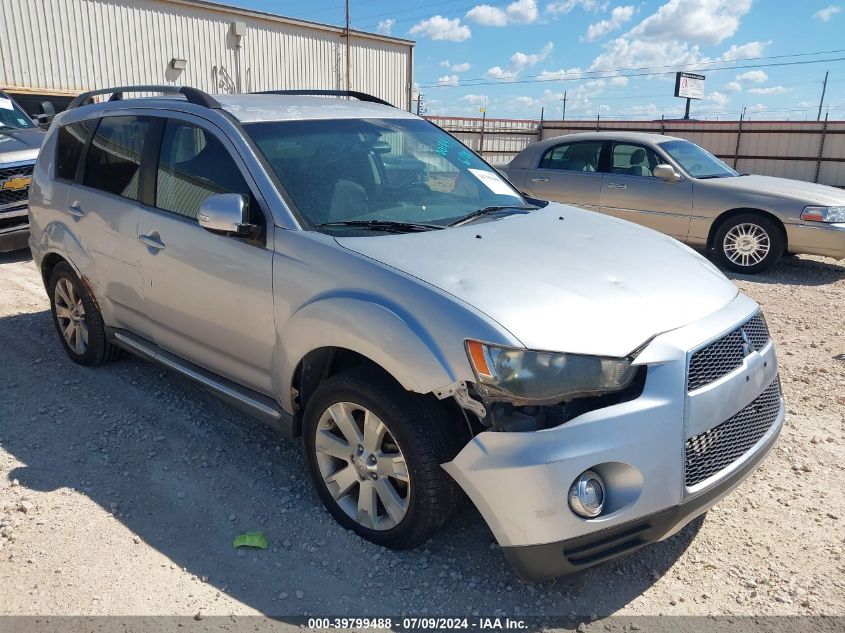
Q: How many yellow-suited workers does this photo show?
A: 0